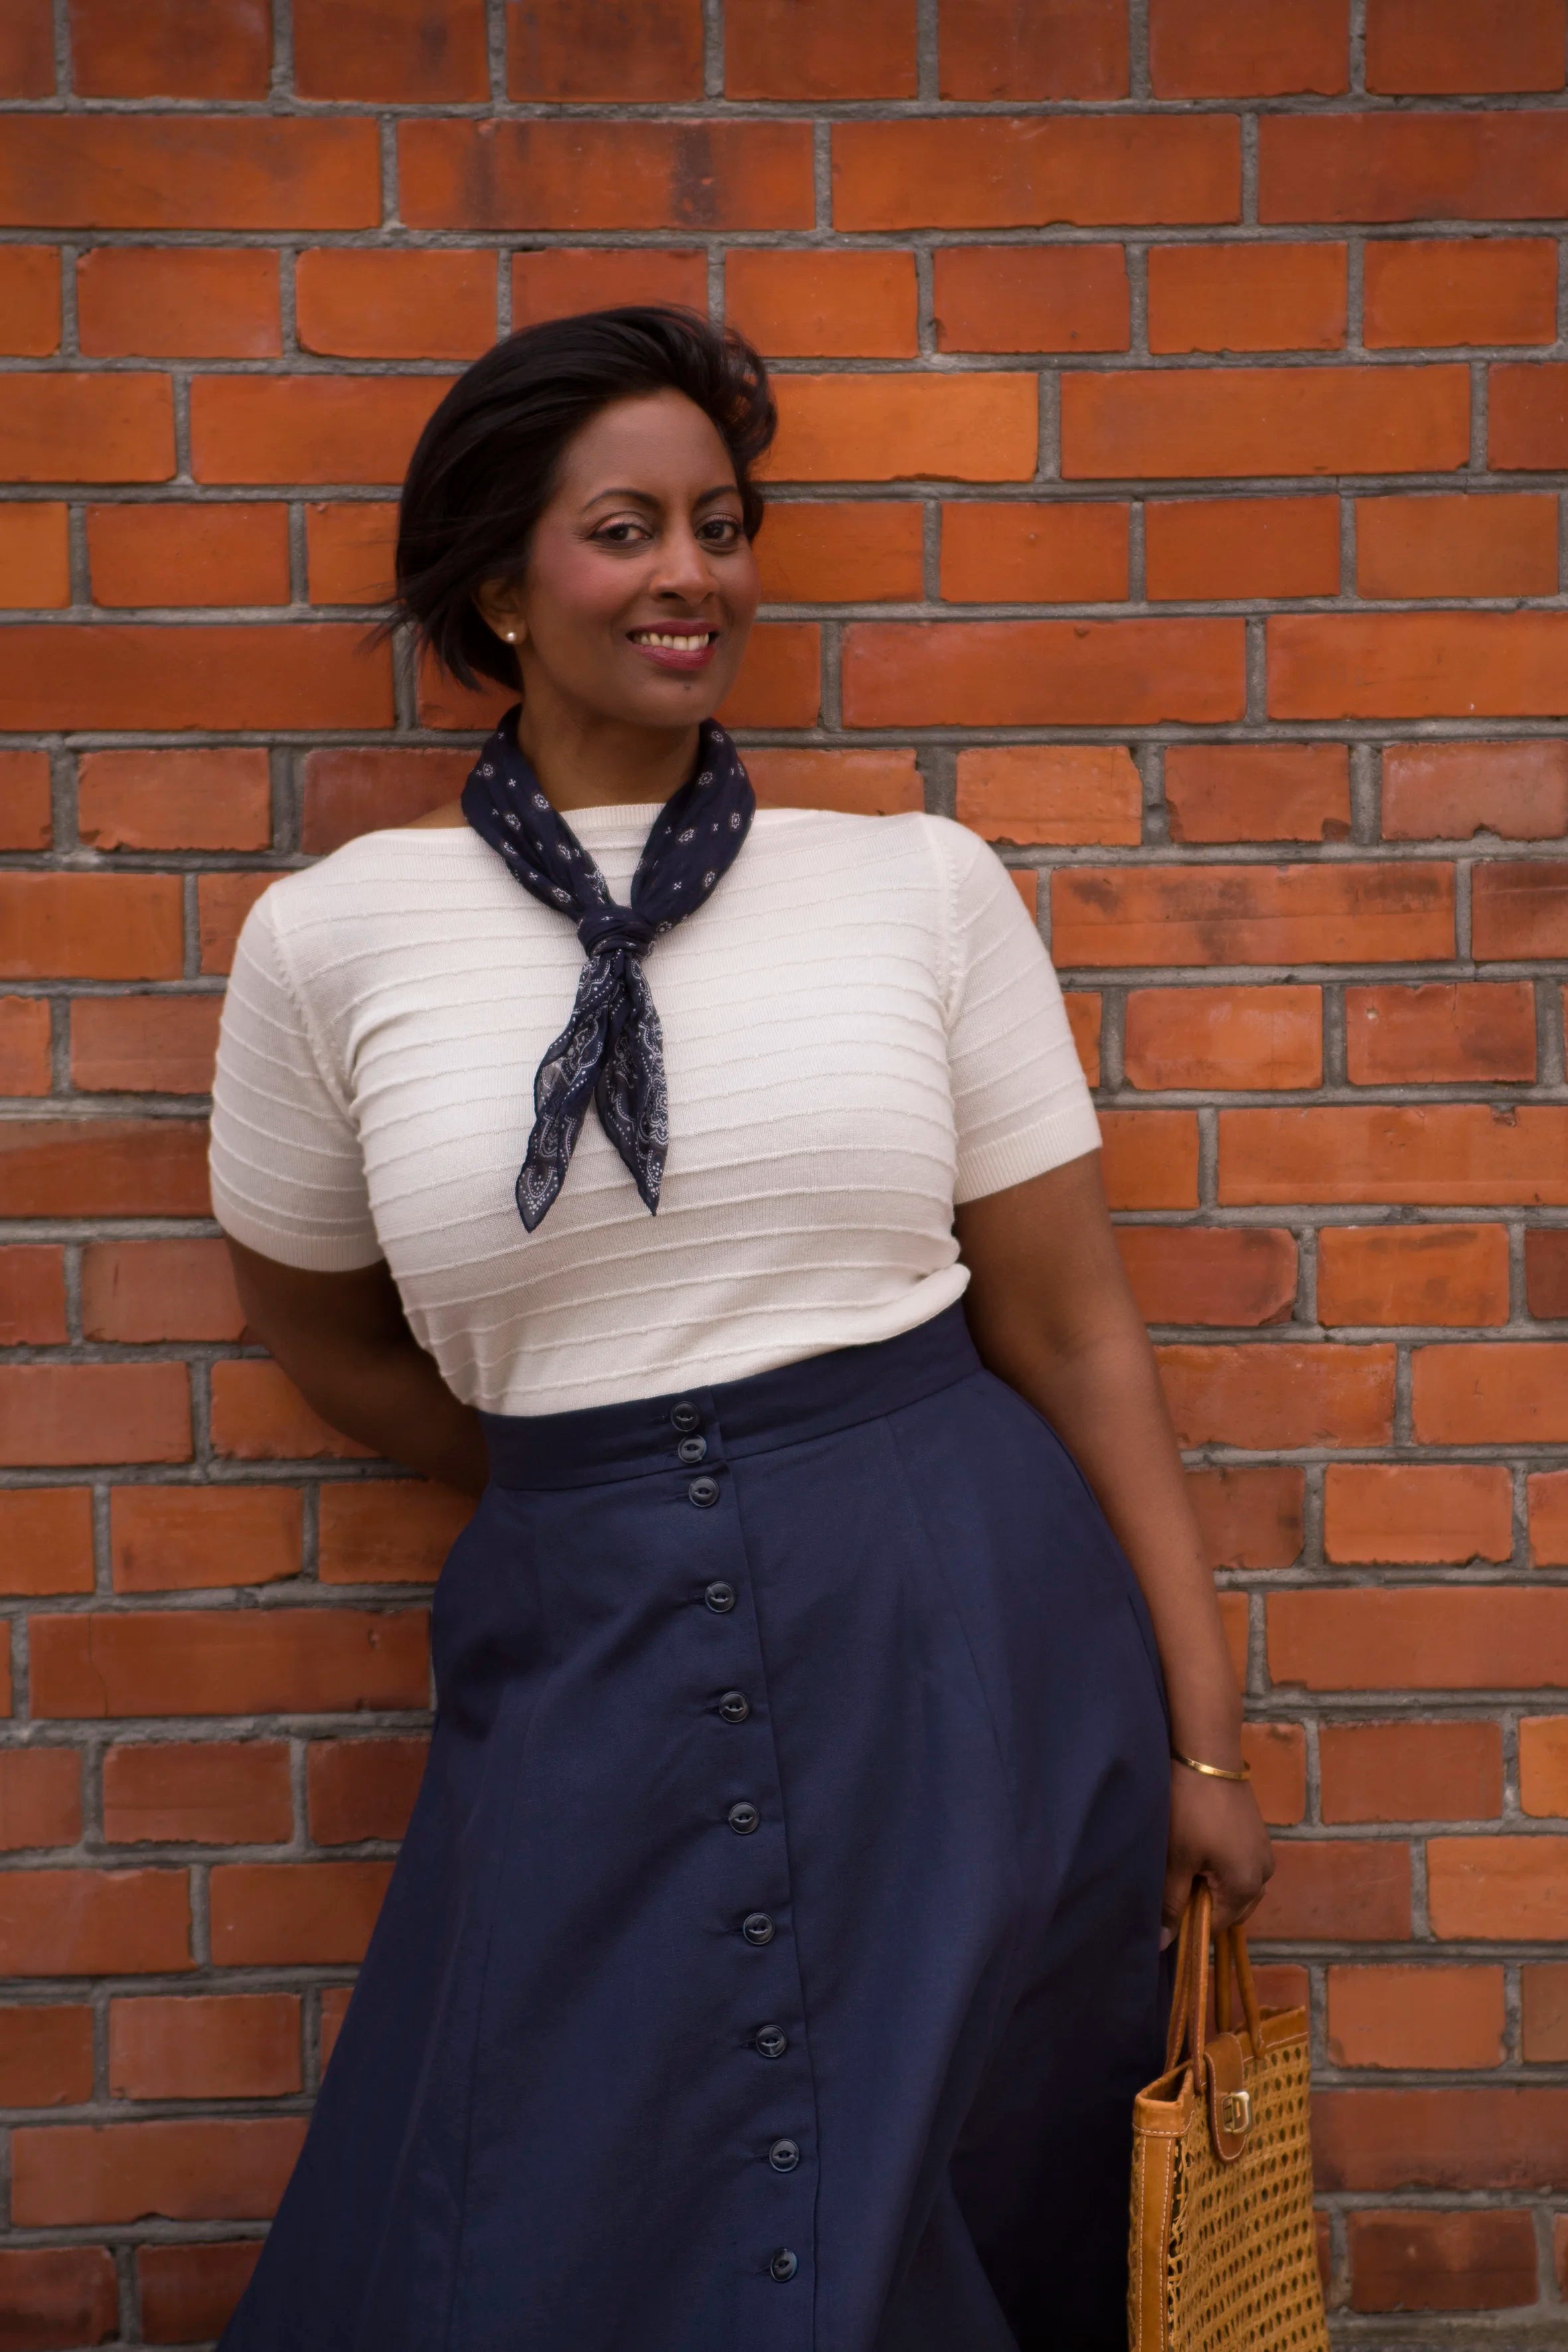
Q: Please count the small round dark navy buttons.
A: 10